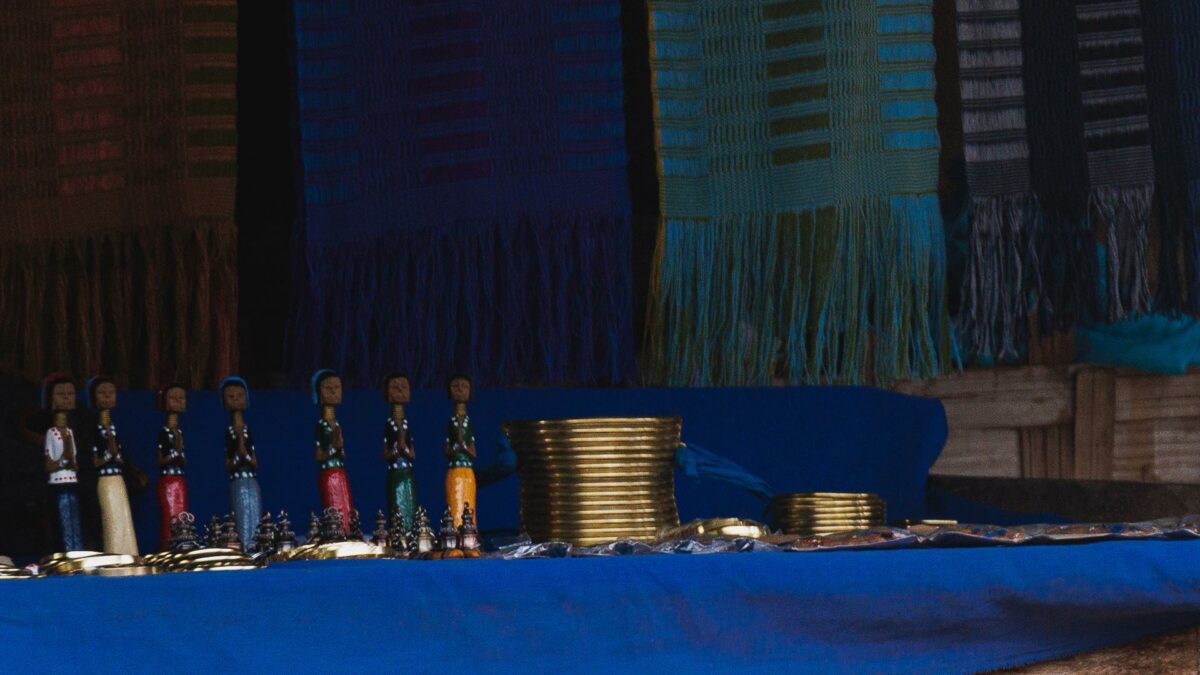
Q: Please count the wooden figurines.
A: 7